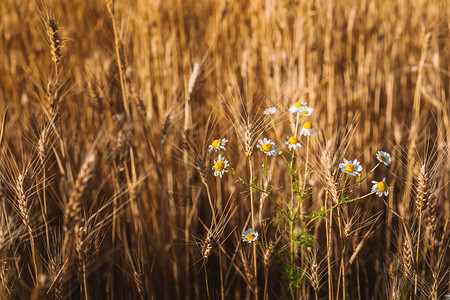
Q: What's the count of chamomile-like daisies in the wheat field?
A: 12